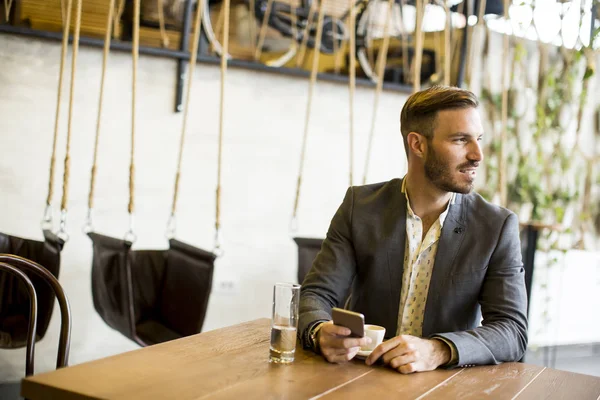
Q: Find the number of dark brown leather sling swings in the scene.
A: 3